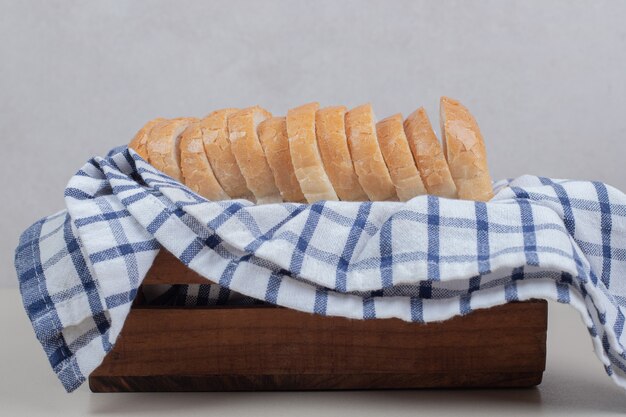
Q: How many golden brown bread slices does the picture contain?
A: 12